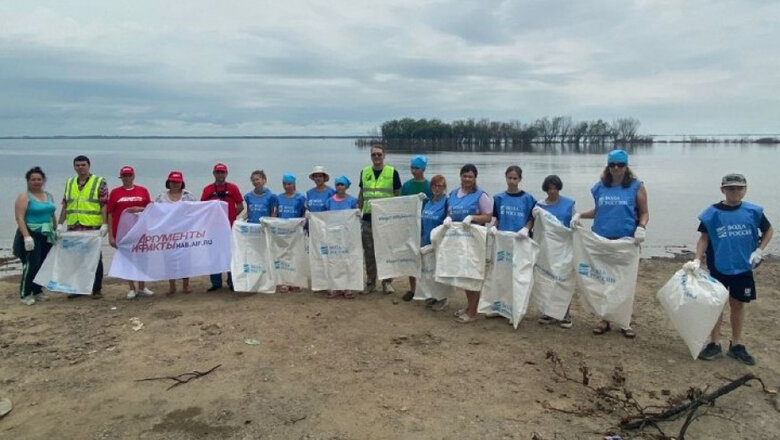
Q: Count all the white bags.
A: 11